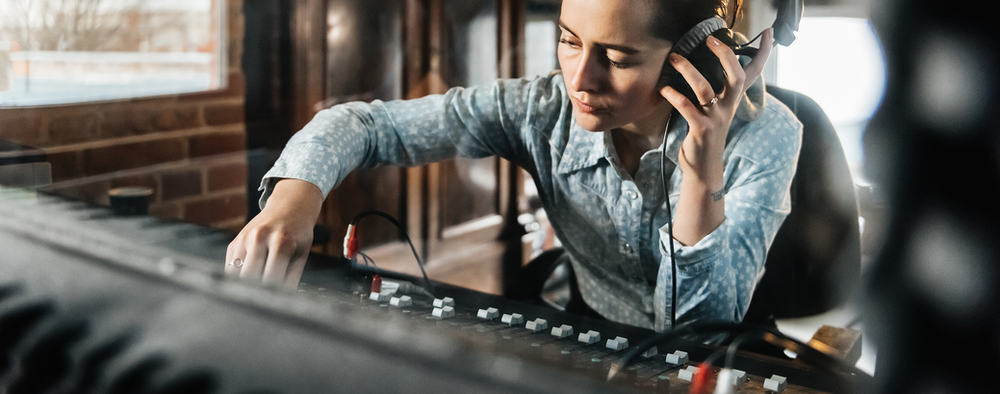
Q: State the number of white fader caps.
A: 15